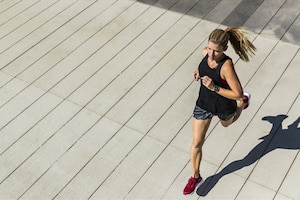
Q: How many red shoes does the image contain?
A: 2